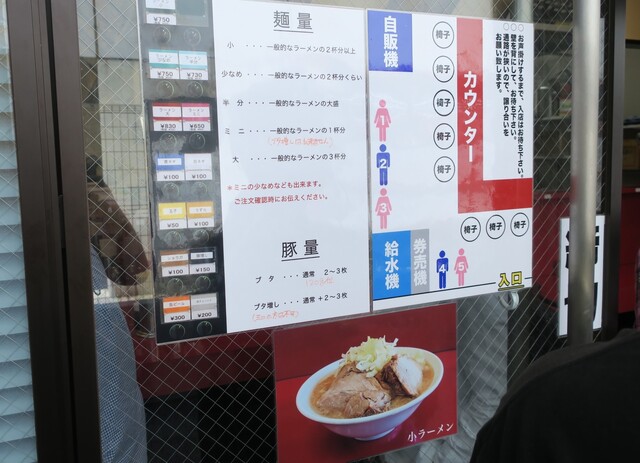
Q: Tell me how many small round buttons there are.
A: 14